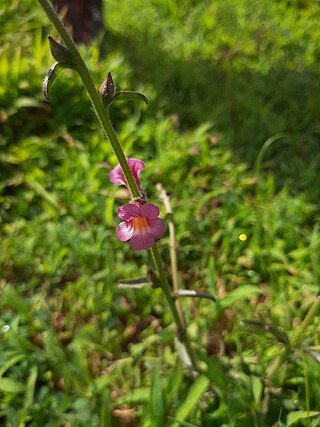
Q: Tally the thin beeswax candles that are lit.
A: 0